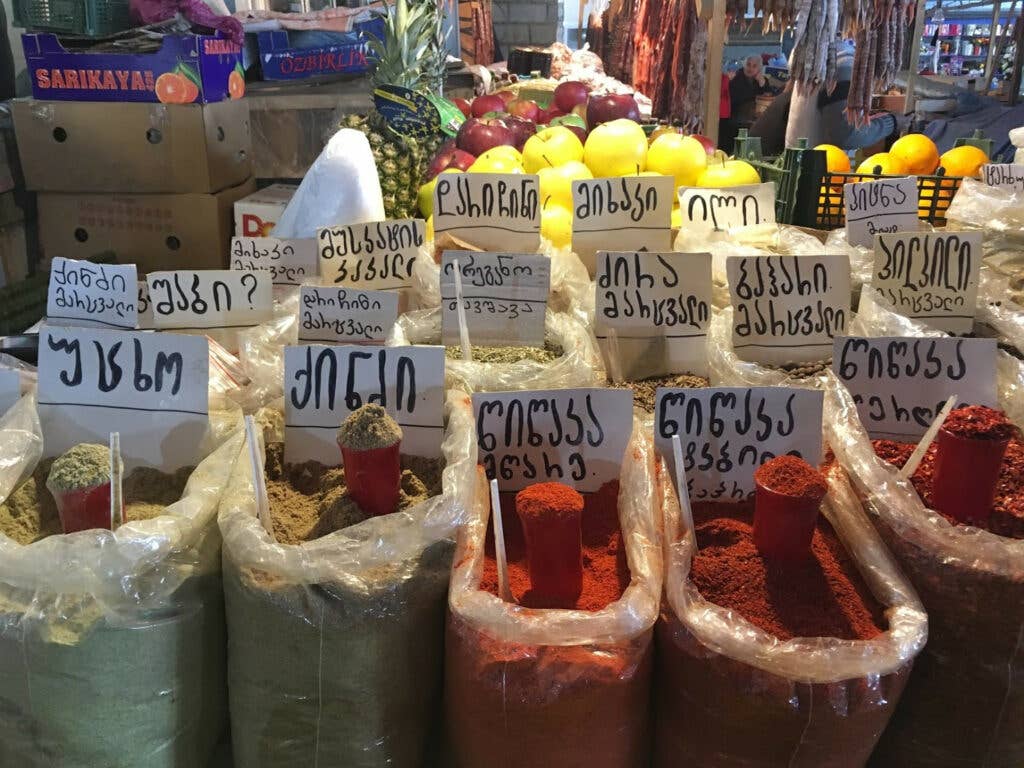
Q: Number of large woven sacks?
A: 5